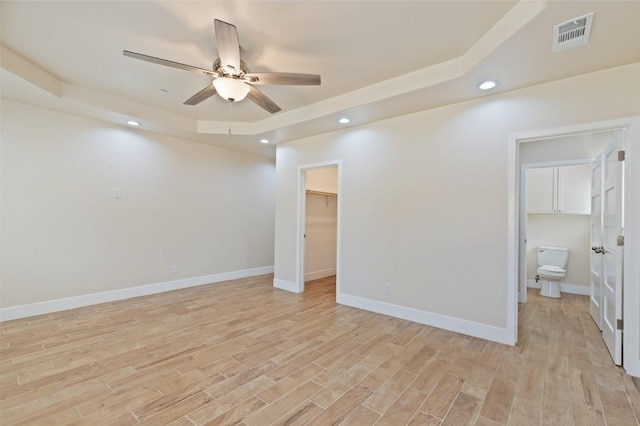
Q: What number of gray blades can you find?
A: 5